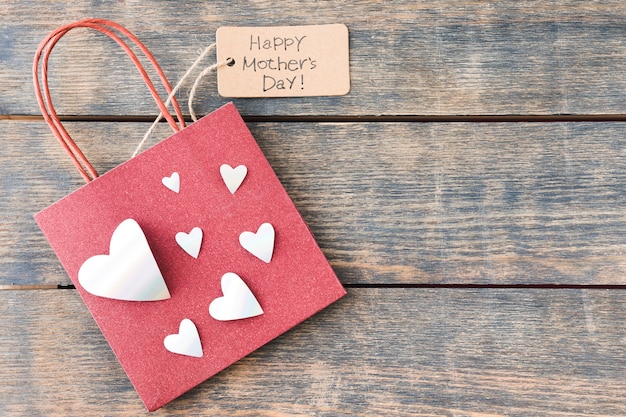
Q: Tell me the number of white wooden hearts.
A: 7